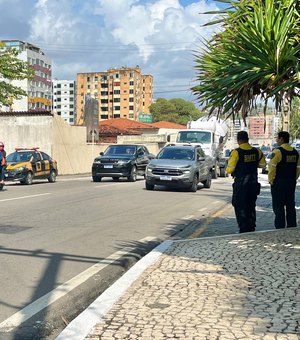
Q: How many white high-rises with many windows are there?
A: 2